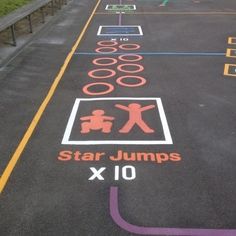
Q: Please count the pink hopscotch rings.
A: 9